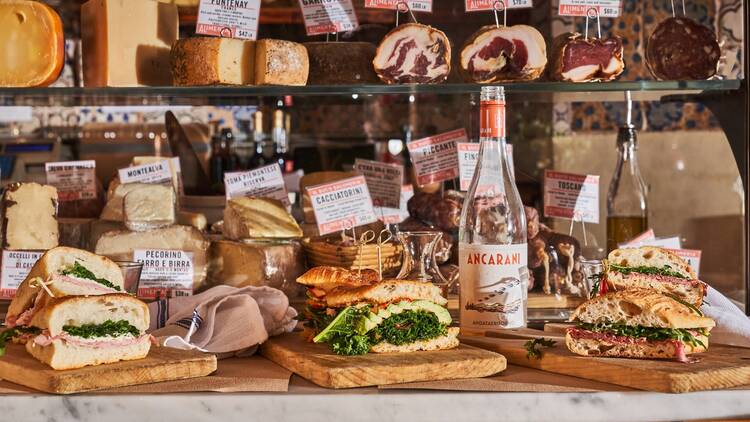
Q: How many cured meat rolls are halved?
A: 4